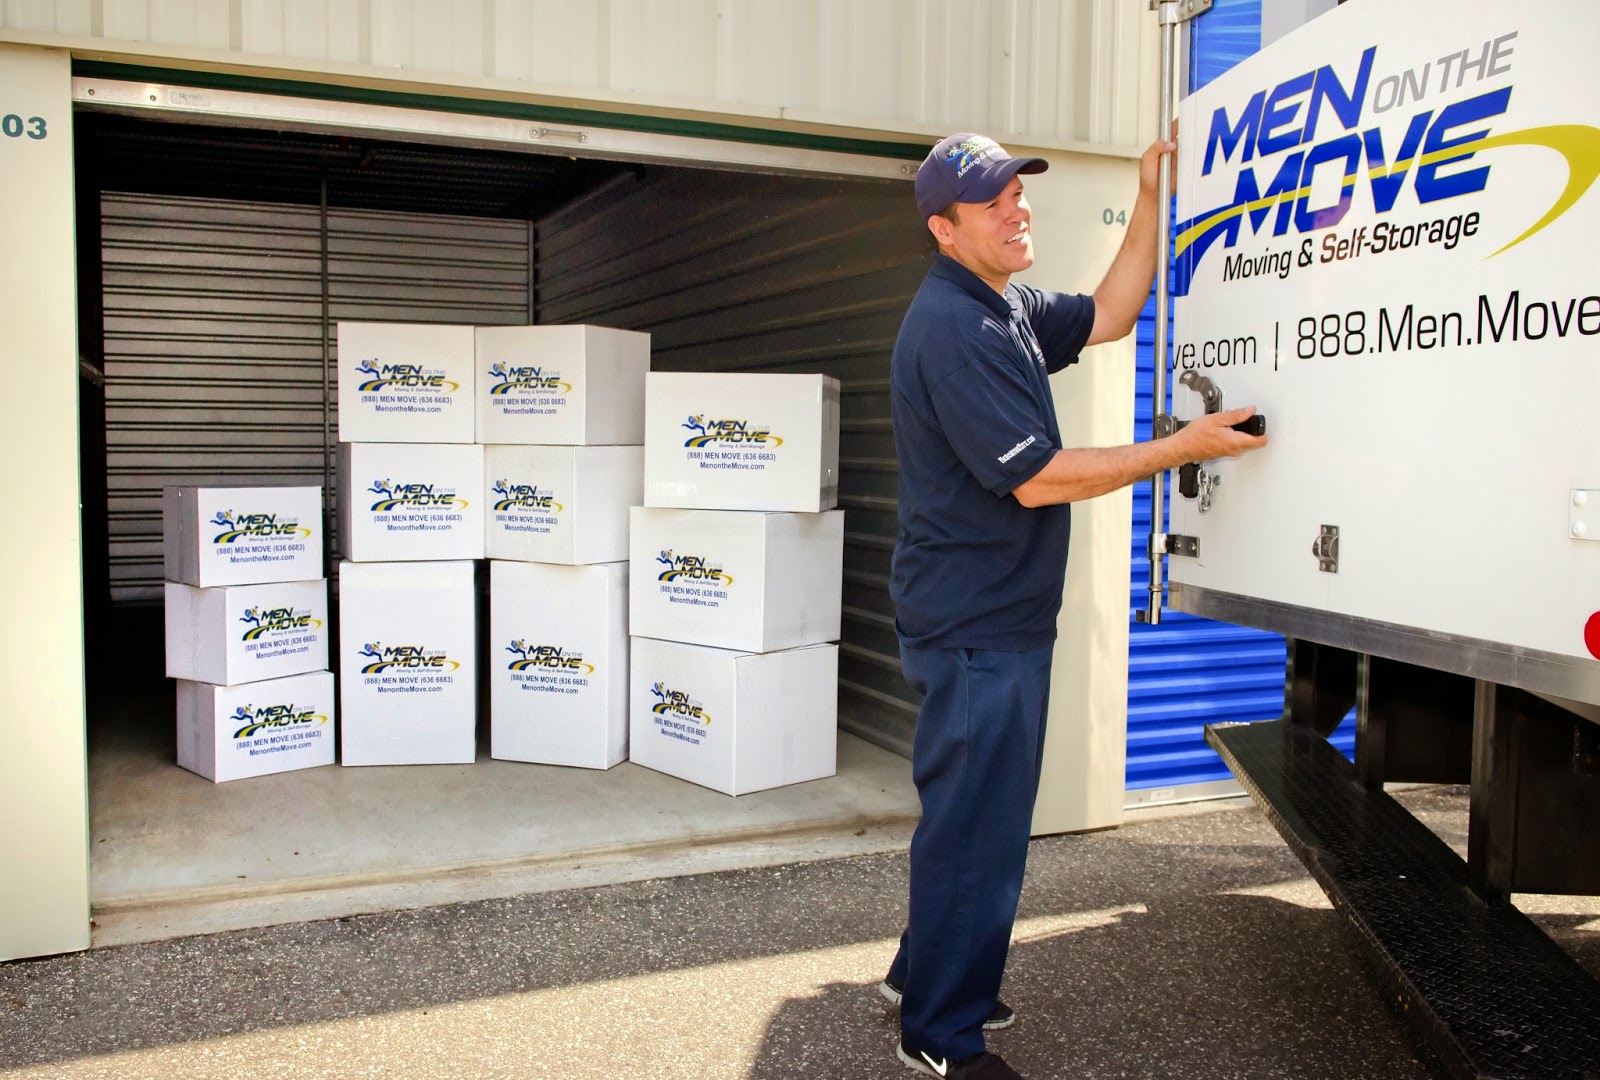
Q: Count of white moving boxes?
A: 12